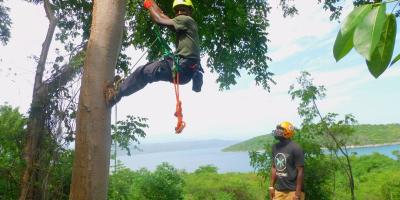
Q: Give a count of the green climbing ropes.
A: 1